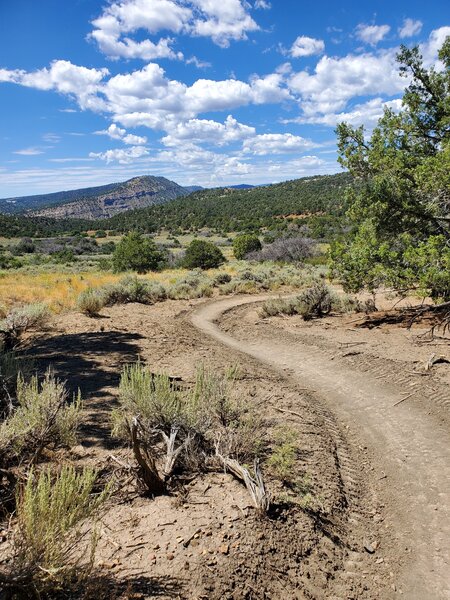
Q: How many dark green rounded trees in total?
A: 3